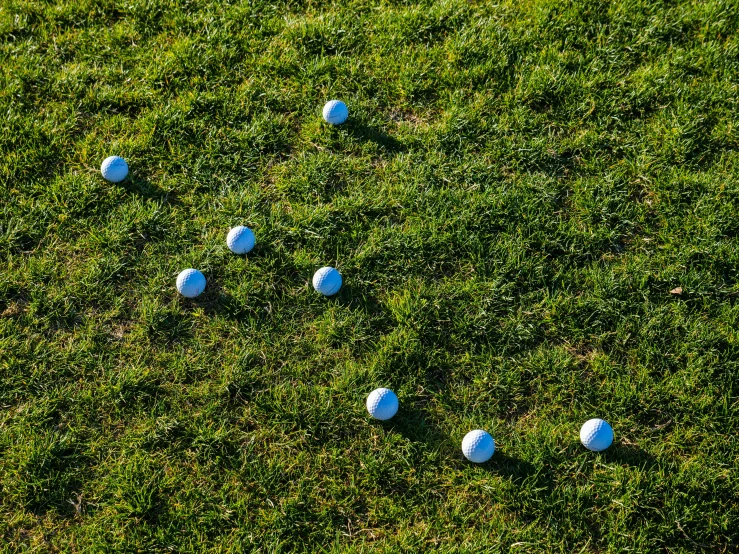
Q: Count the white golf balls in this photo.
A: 8